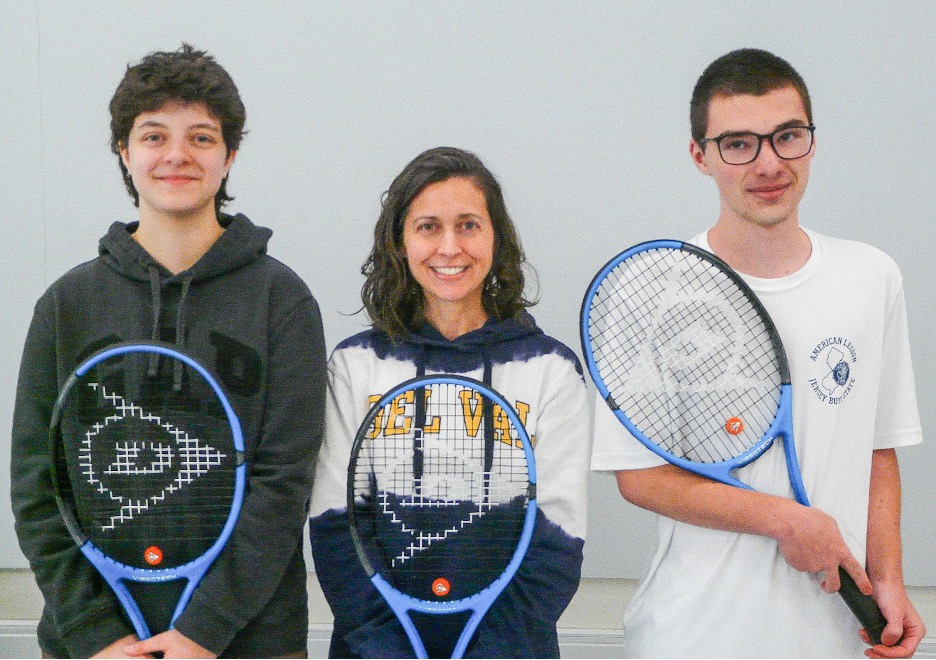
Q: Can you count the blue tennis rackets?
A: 3